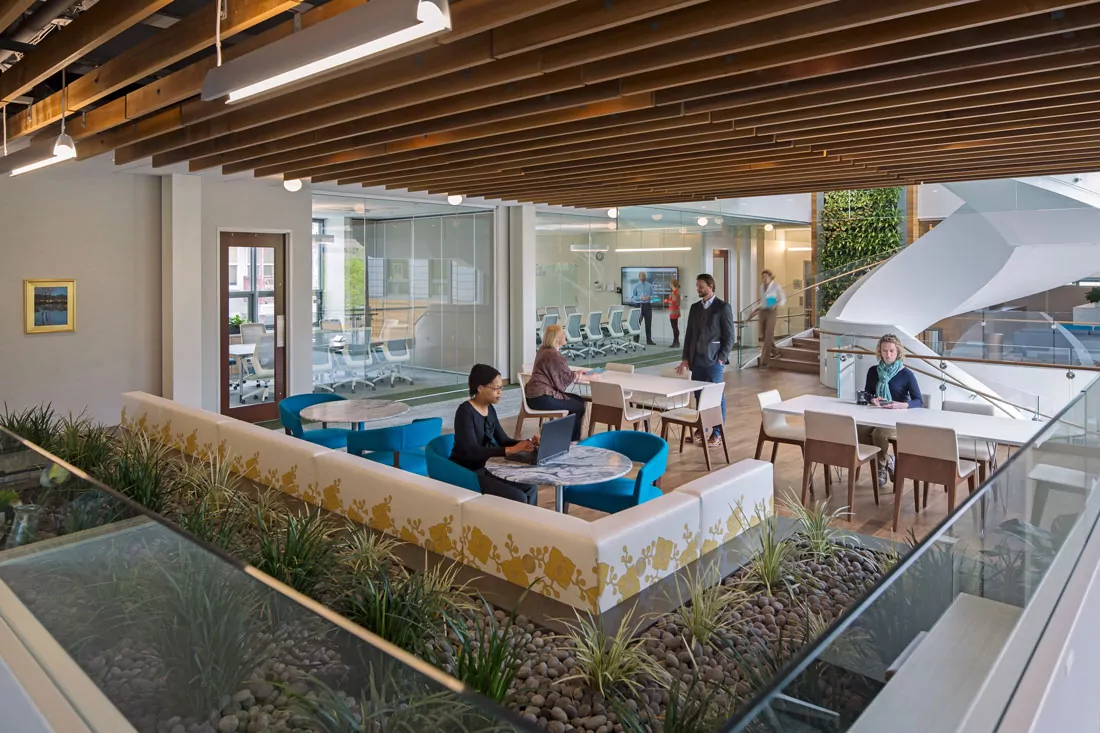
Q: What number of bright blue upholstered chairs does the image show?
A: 4